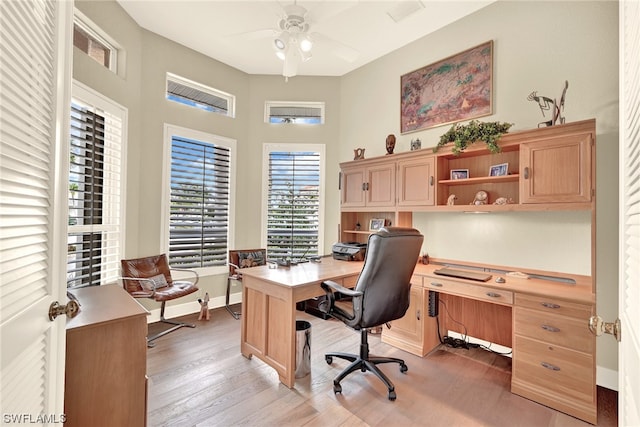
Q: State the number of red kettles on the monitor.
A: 0